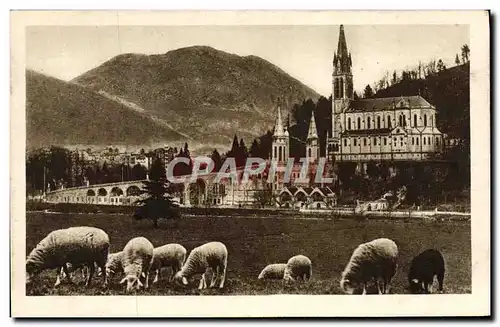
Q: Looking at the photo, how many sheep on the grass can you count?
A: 9